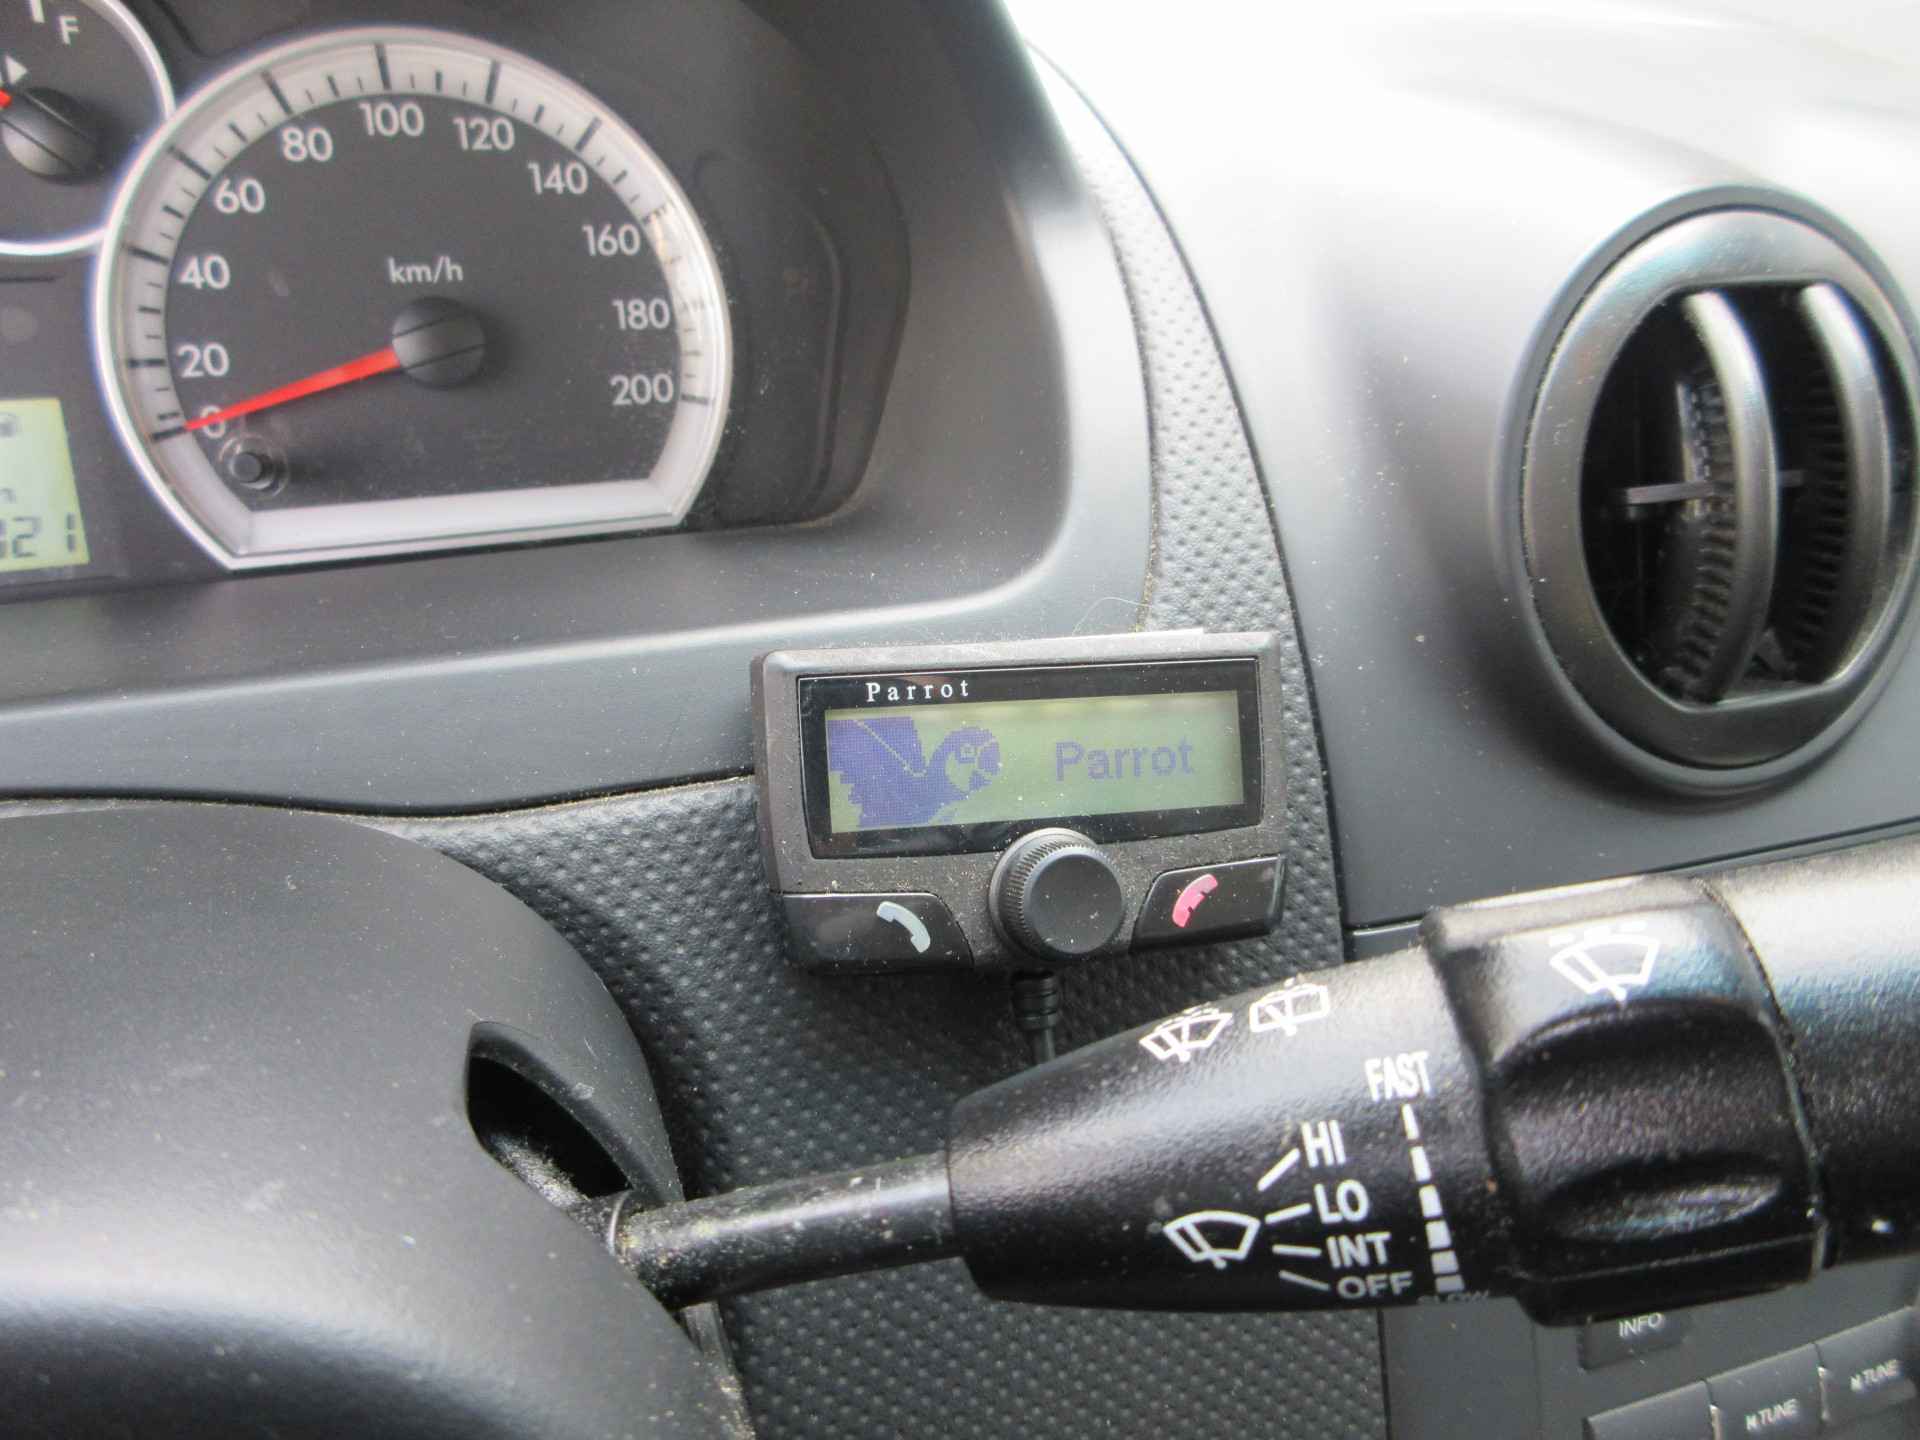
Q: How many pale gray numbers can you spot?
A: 11